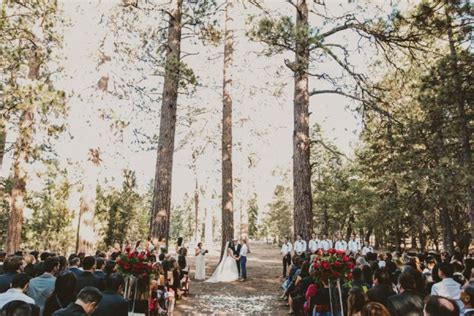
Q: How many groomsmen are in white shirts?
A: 7